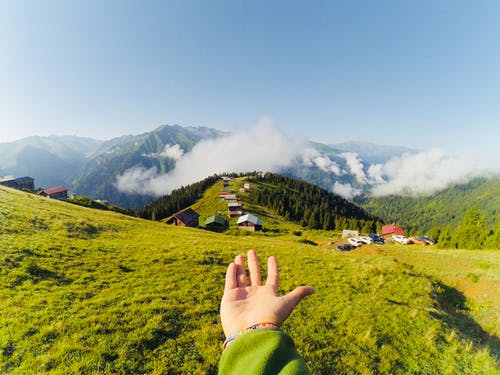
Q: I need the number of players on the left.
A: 0